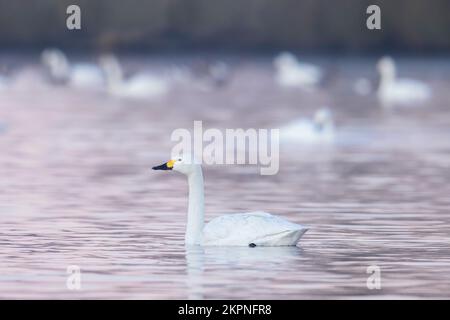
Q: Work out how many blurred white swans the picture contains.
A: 5